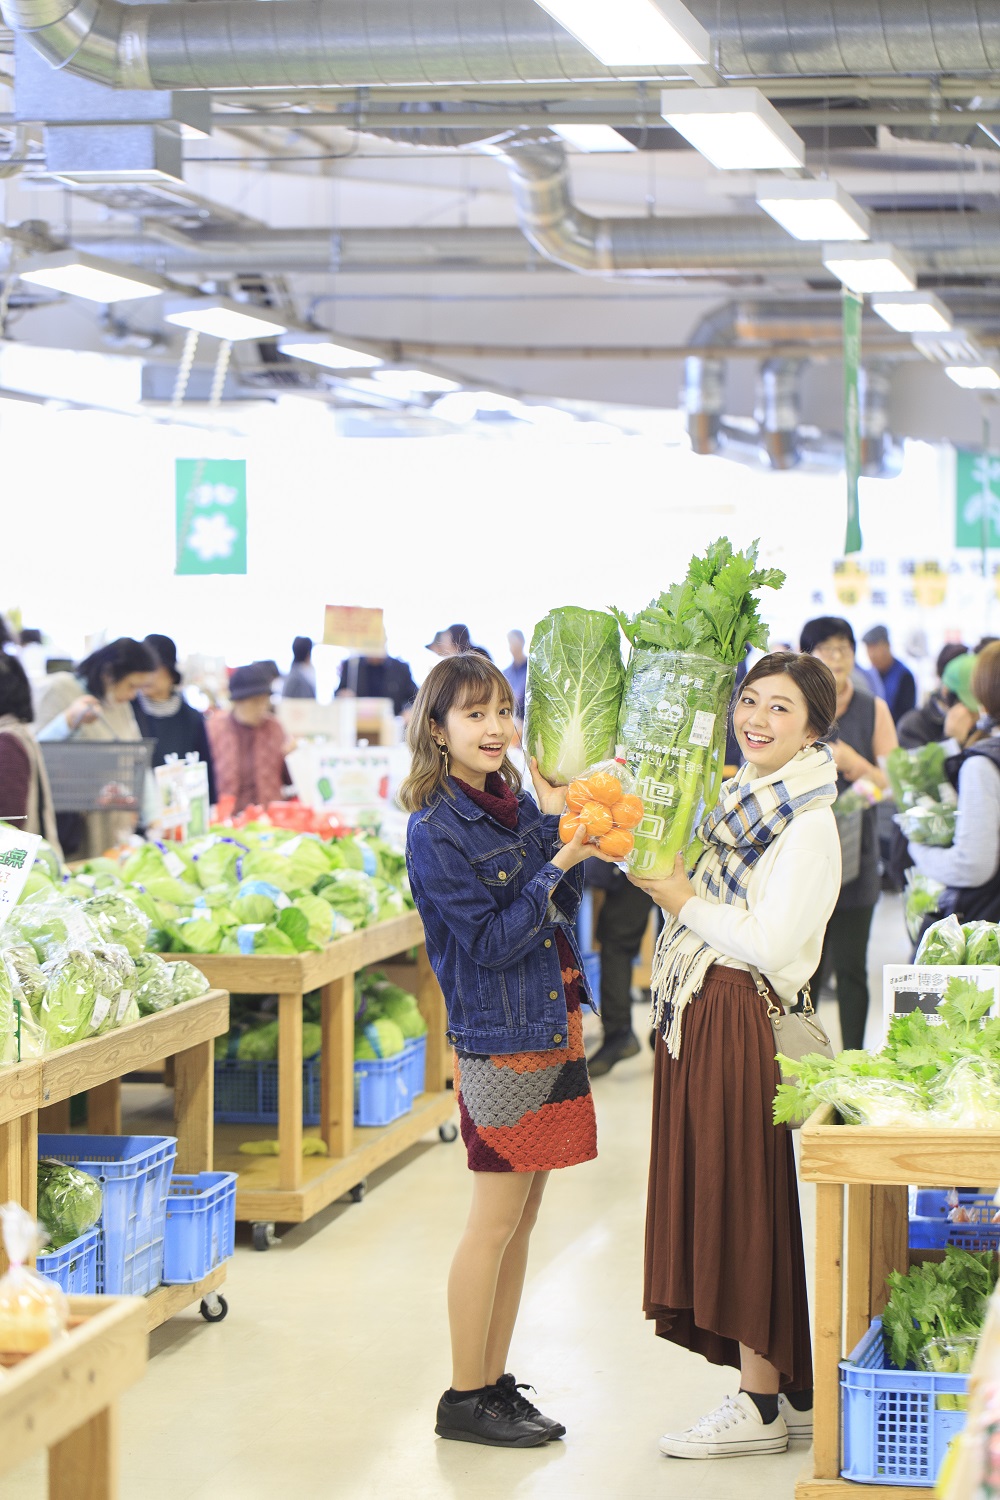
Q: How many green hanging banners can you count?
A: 3